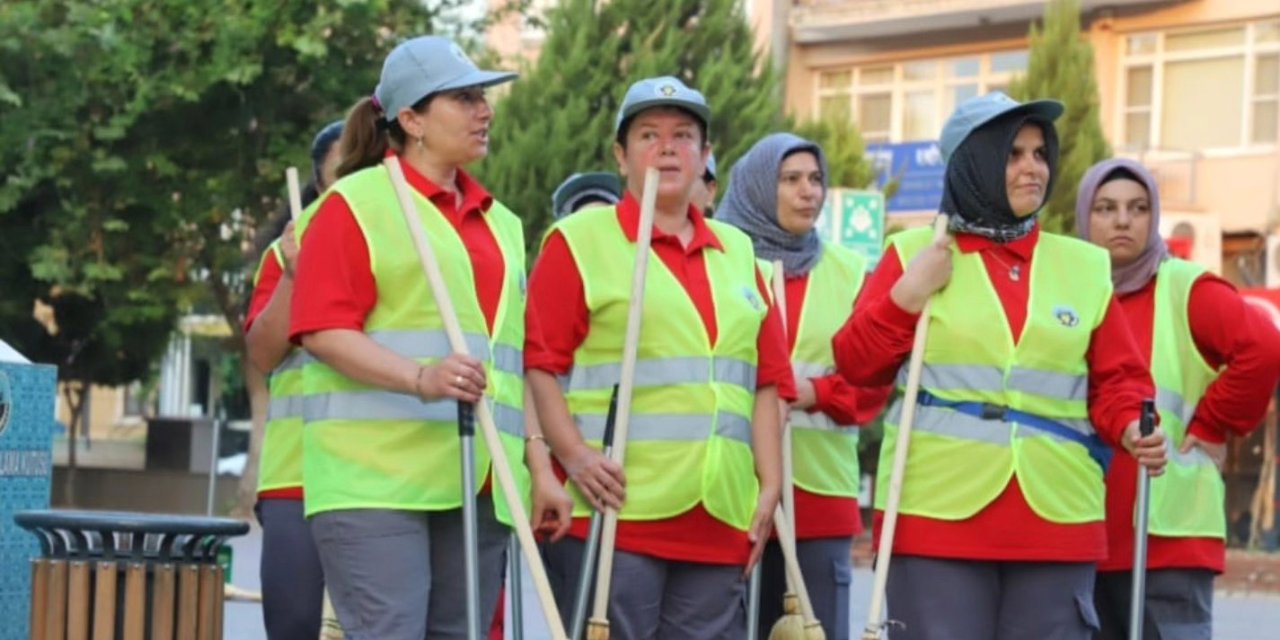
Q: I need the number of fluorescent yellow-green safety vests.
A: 6